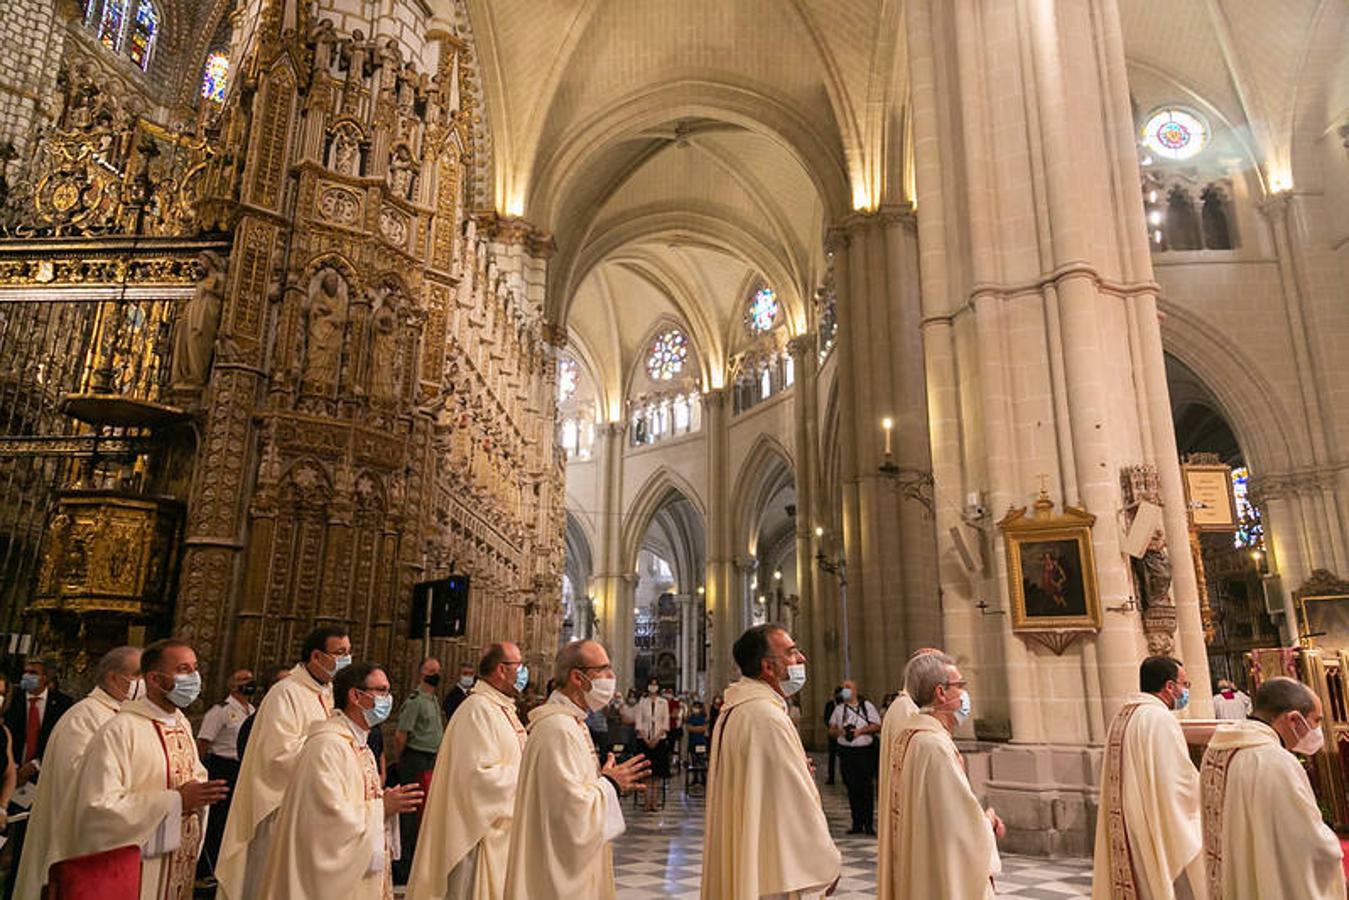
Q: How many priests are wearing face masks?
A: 10